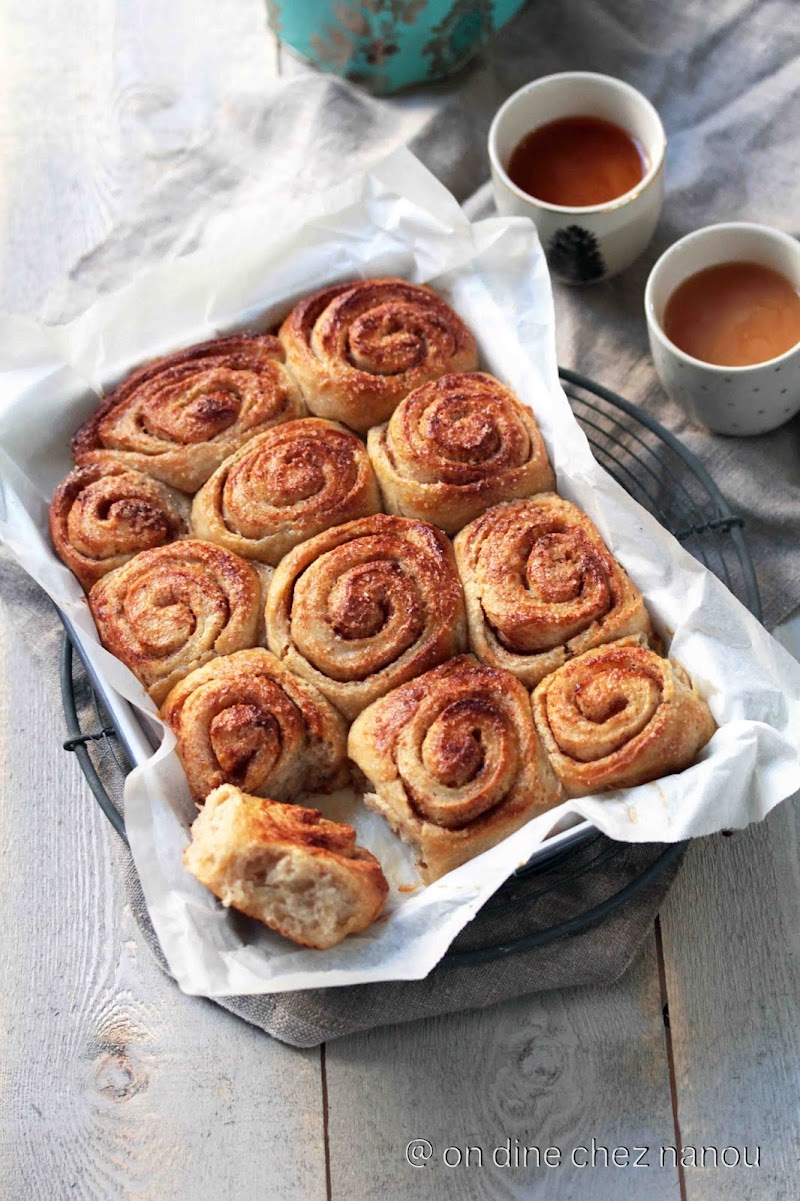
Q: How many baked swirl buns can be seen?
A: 12